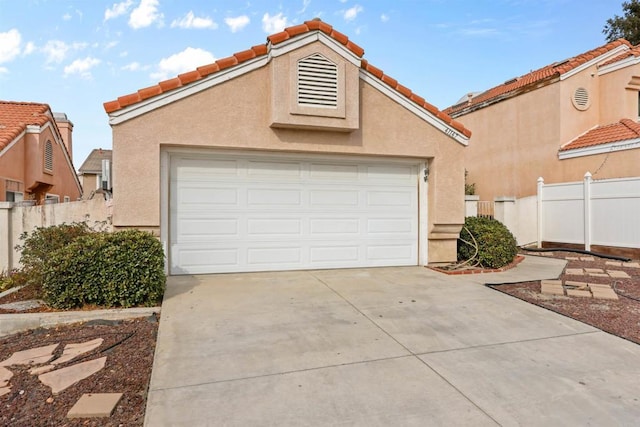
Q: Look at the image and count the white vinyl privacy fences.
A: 1